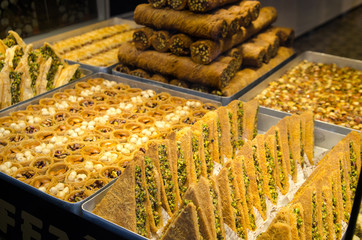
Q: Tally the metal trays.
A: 6